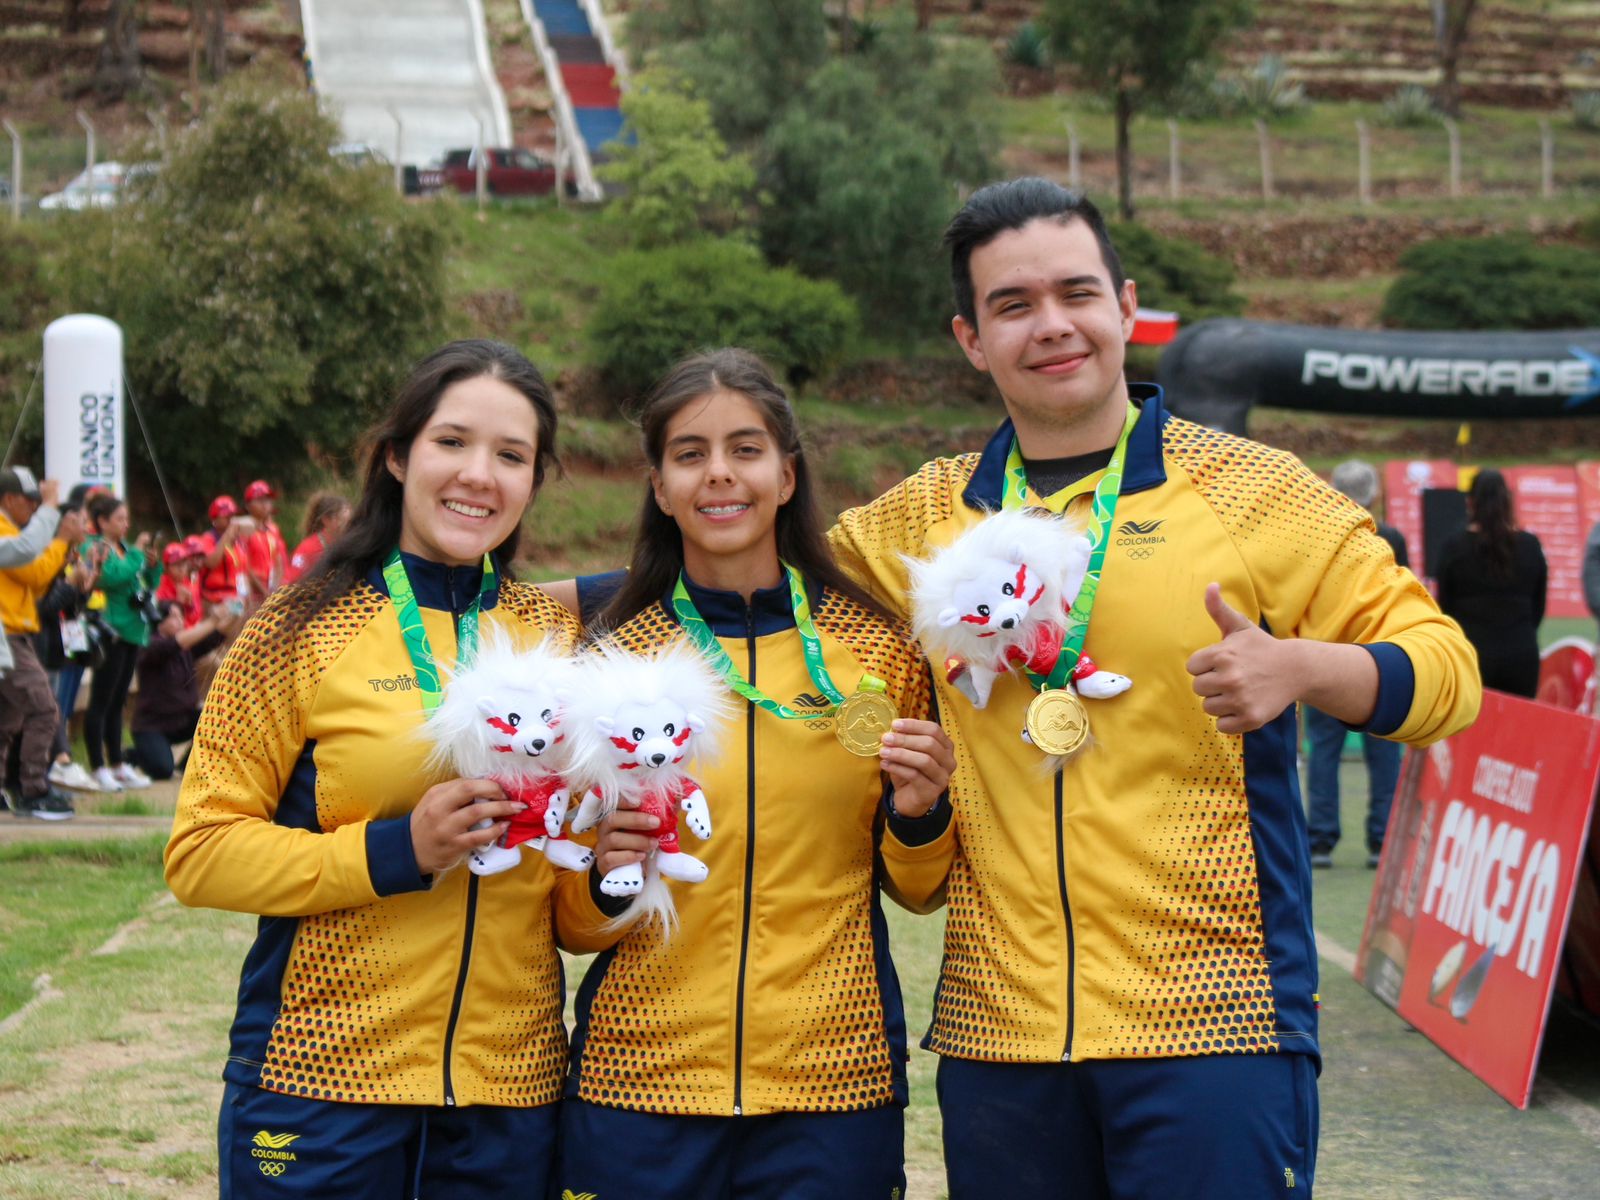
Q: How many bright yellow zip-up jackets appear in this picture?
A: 3